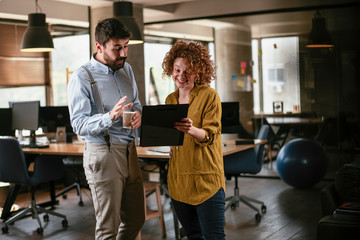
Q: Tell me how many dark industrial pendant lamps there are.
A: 3